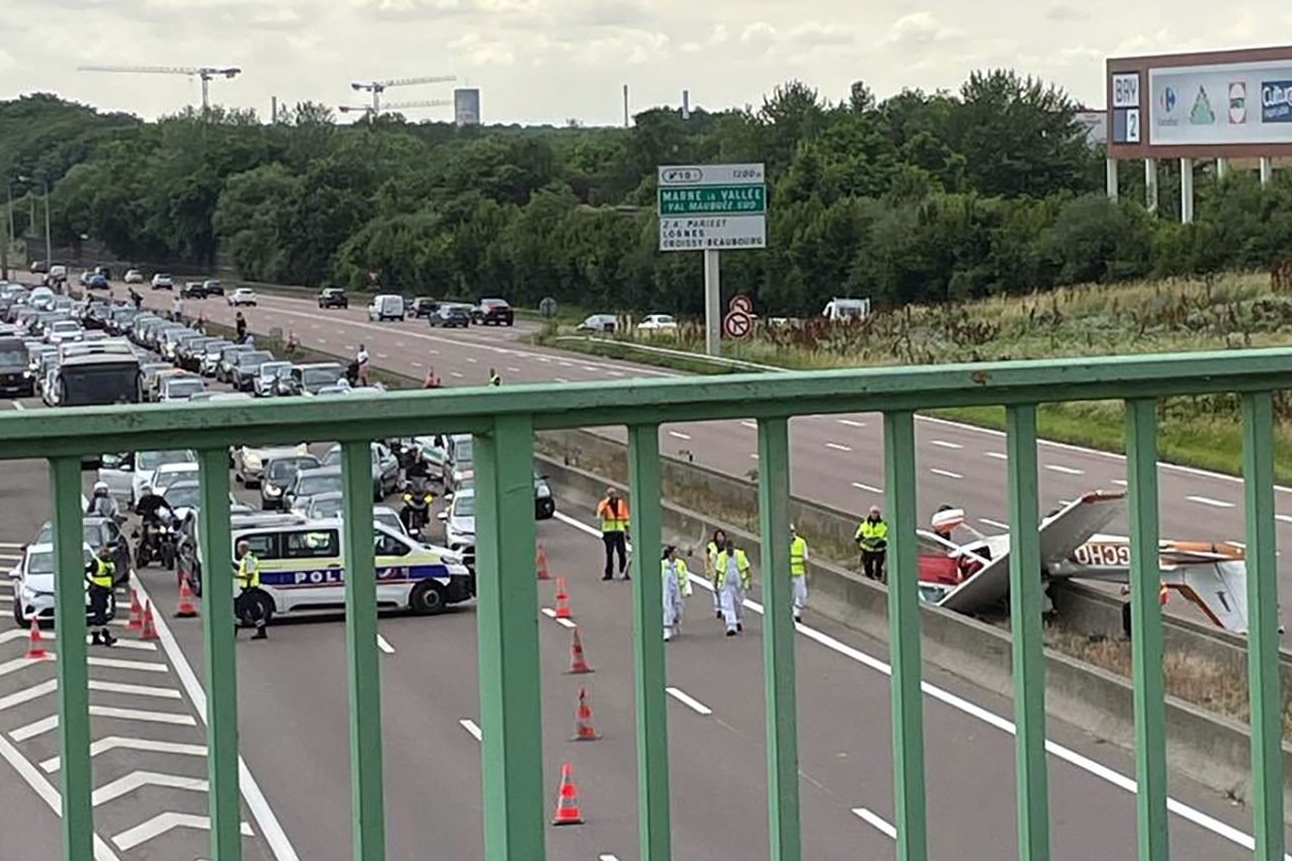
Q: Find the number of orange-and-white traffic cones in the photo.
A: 9